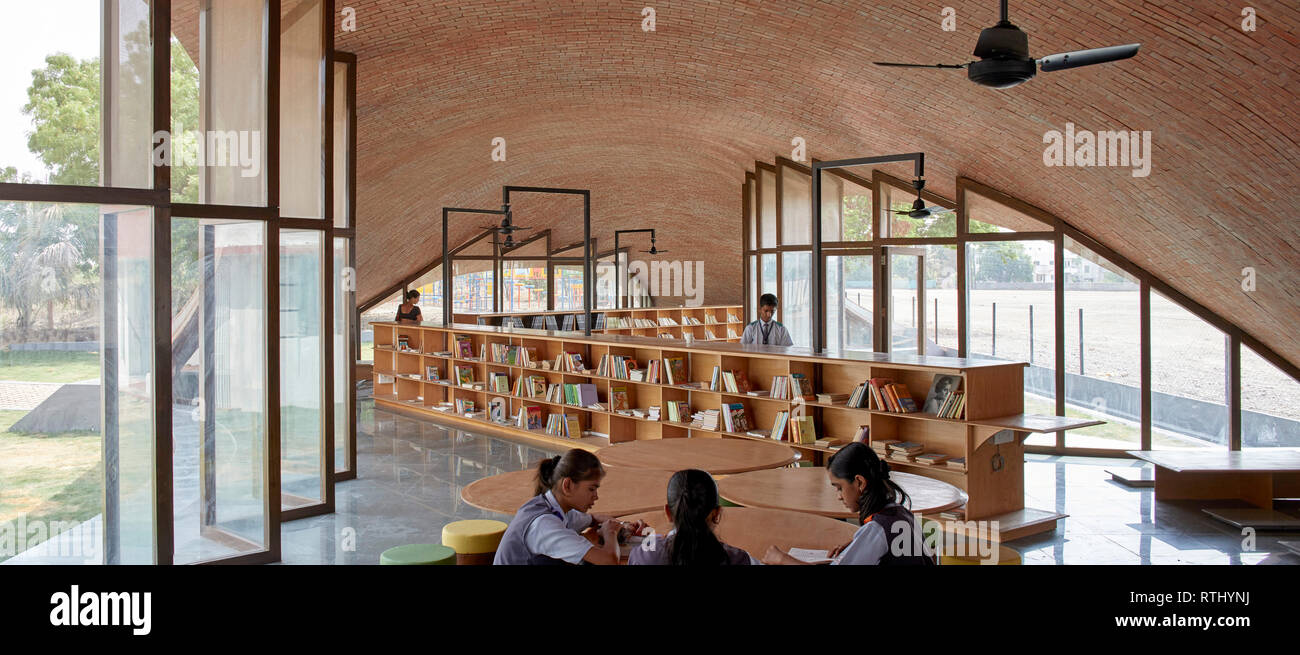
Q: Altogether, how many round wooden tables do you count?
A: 4